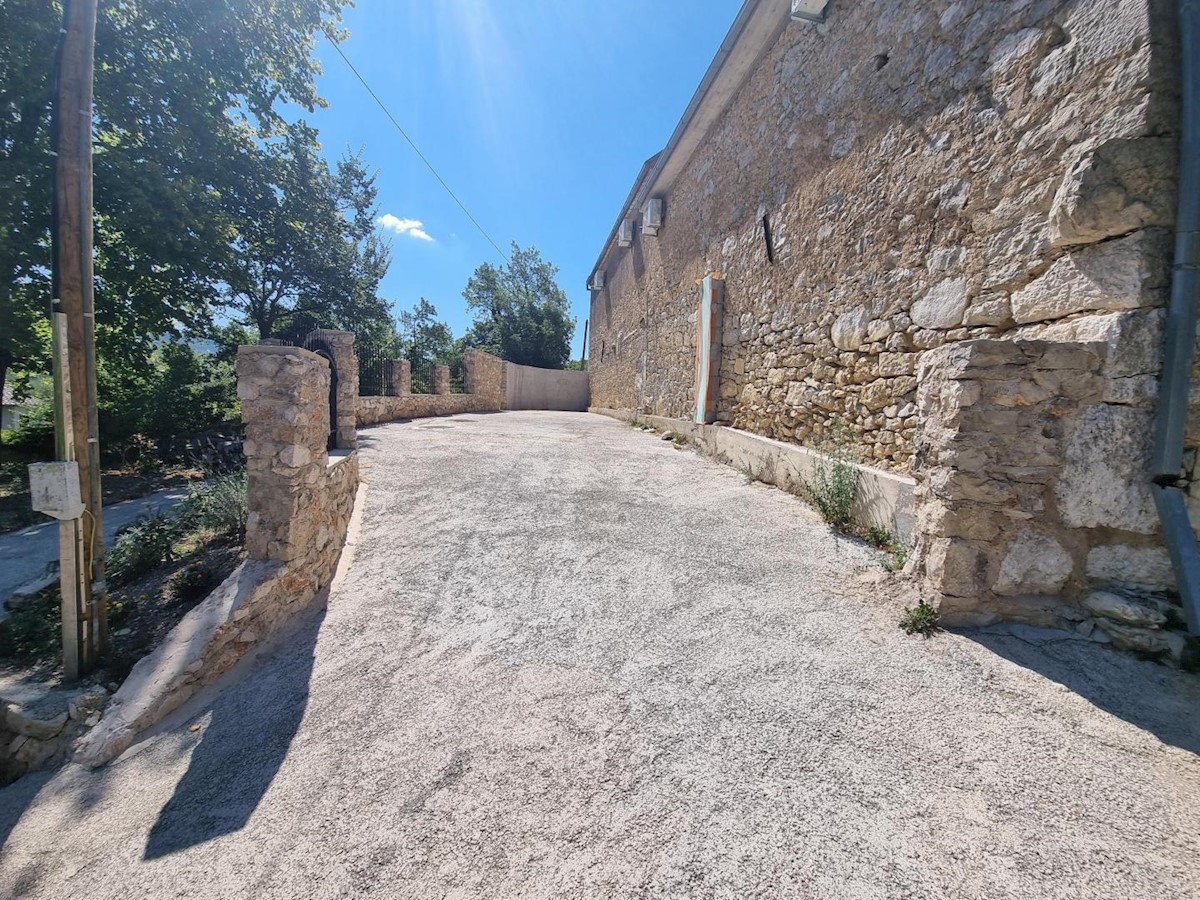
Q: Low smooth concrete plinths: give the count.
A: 1